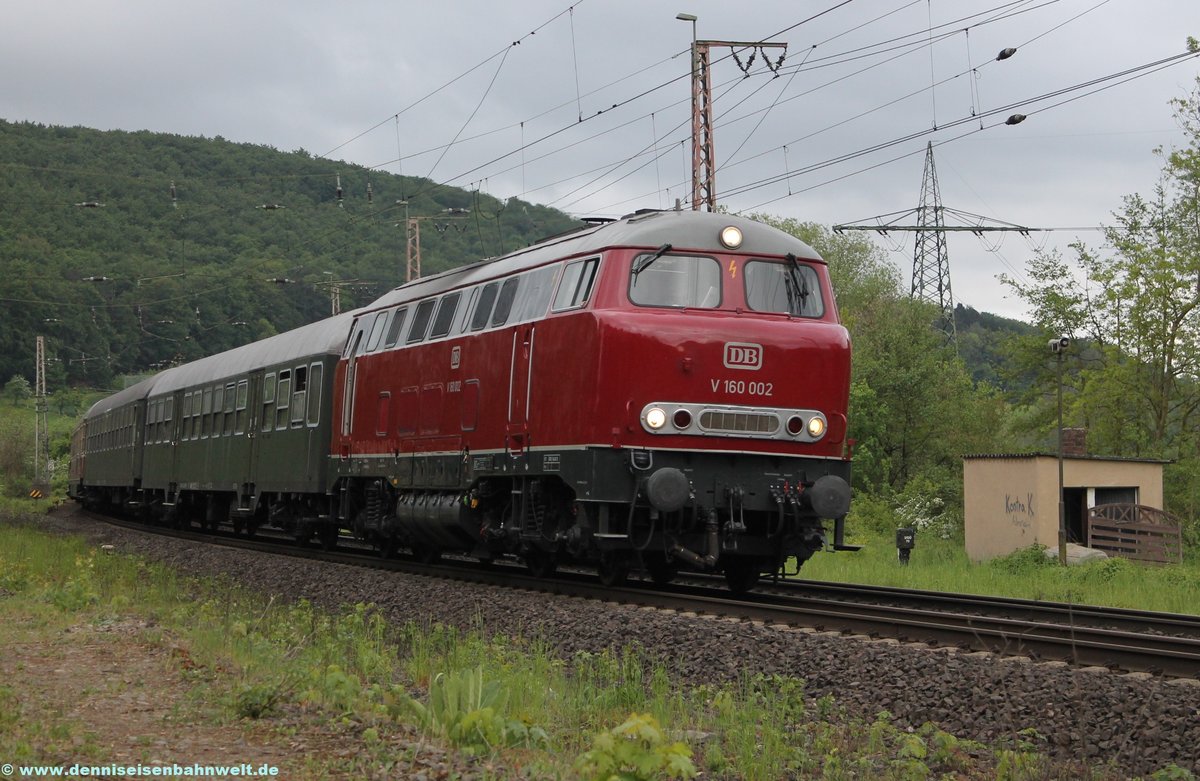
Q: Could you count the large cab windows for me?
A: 2